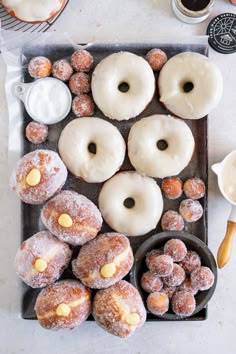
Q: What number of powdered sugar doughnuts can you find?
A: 6